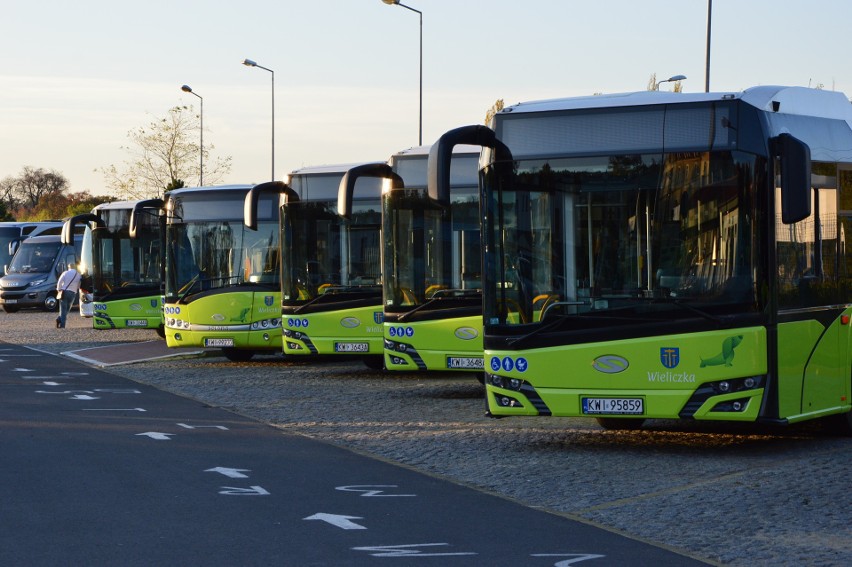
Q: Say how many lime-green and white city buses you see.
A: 5